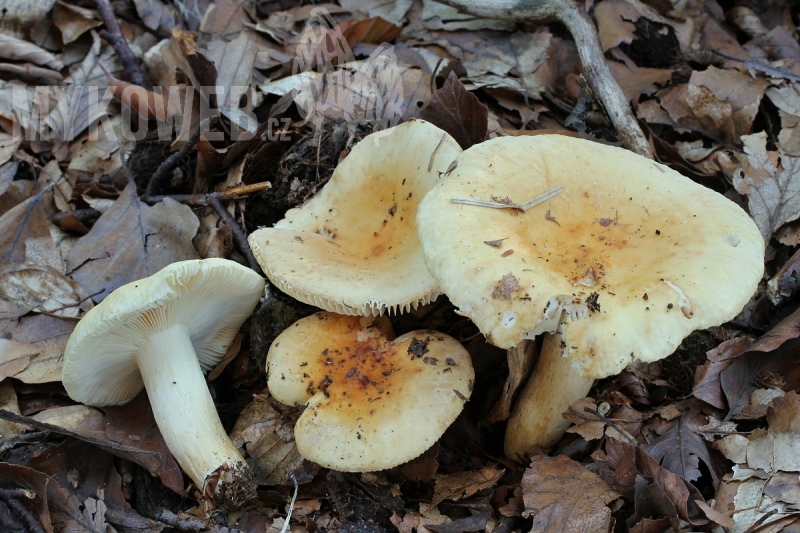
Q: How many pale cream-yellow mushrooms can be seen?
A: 4